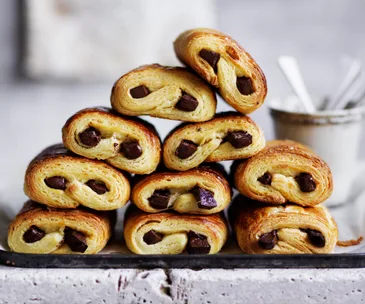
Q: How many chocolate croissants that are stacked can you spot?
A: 10